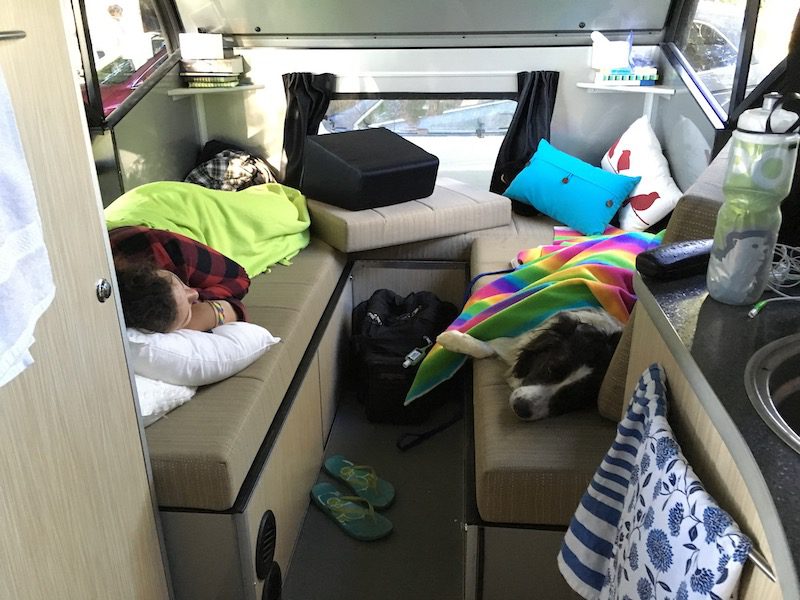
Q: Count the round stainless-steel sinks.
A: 1